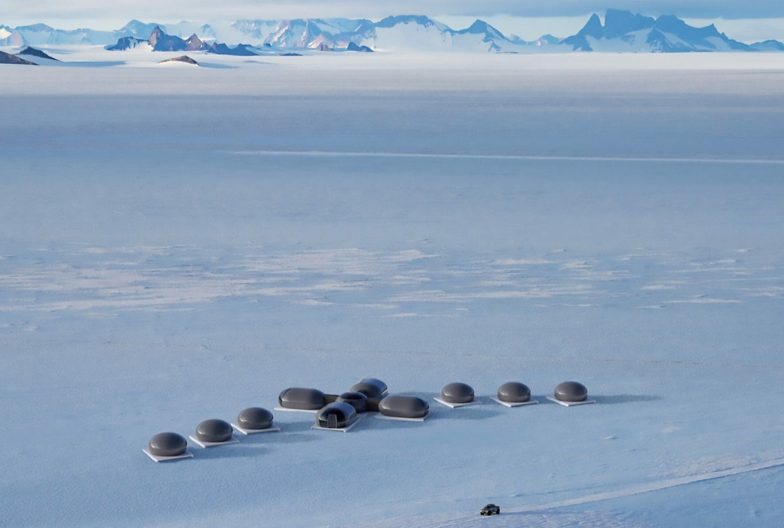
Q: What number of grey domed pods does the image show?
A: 11